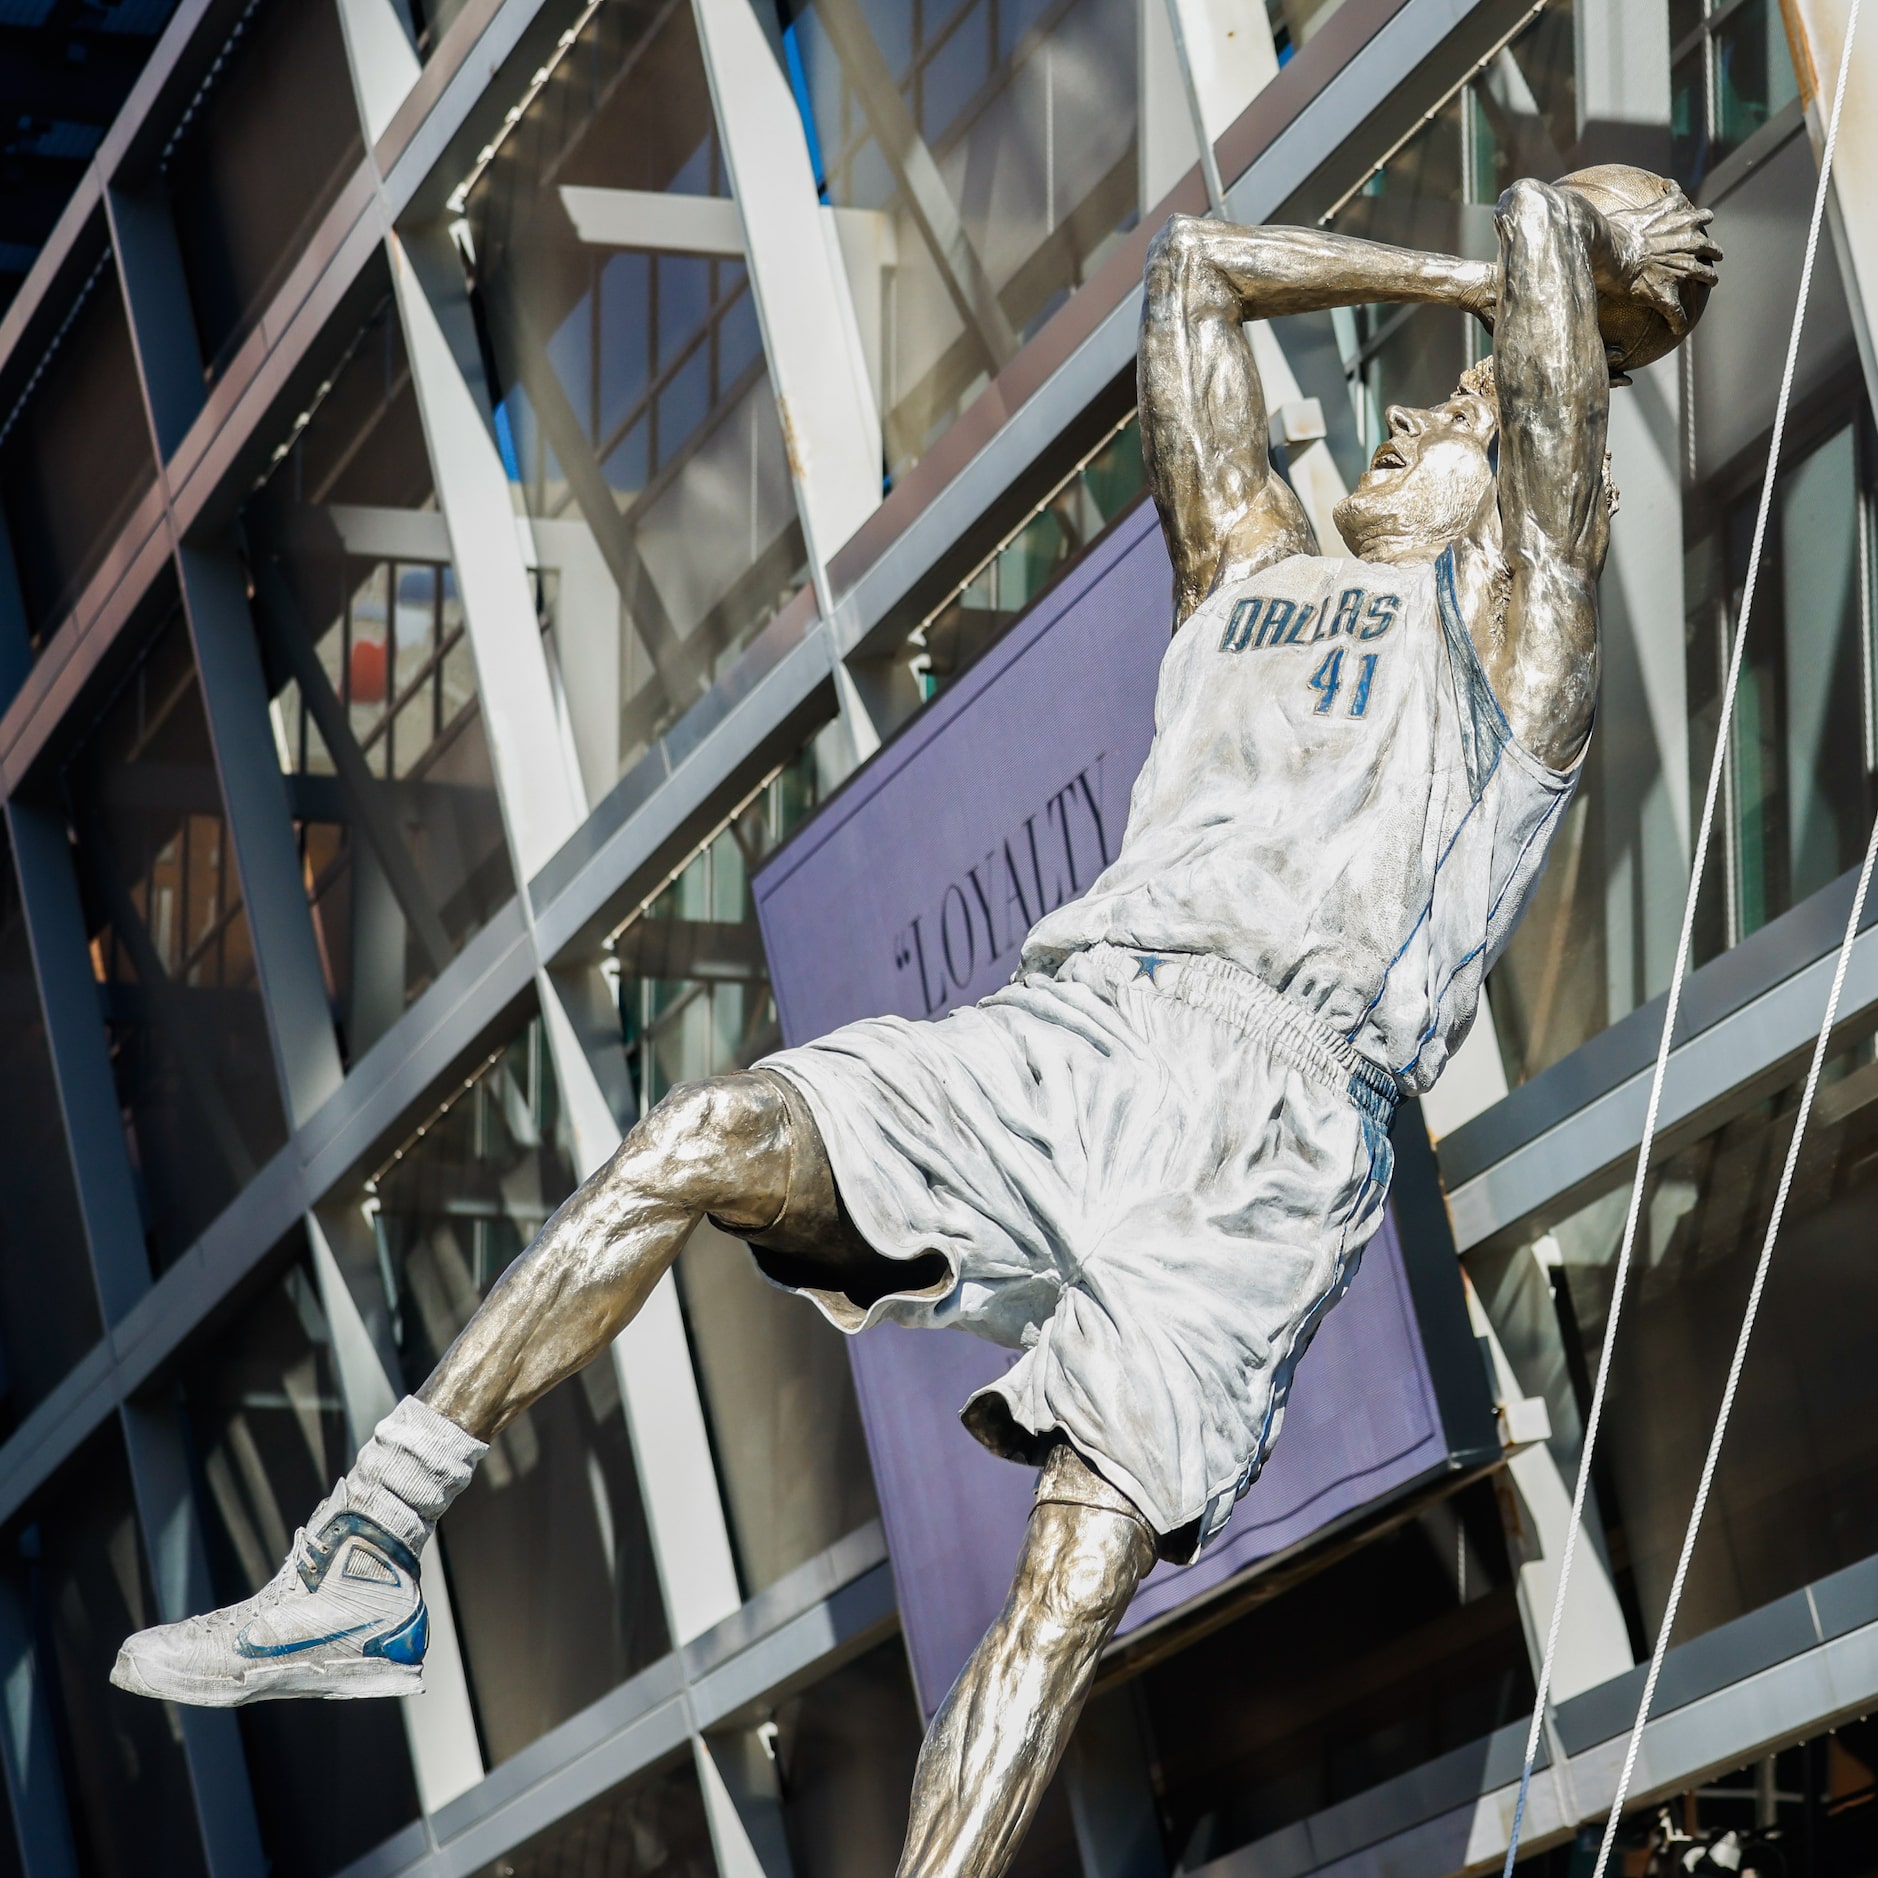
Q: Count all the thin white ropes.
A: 2